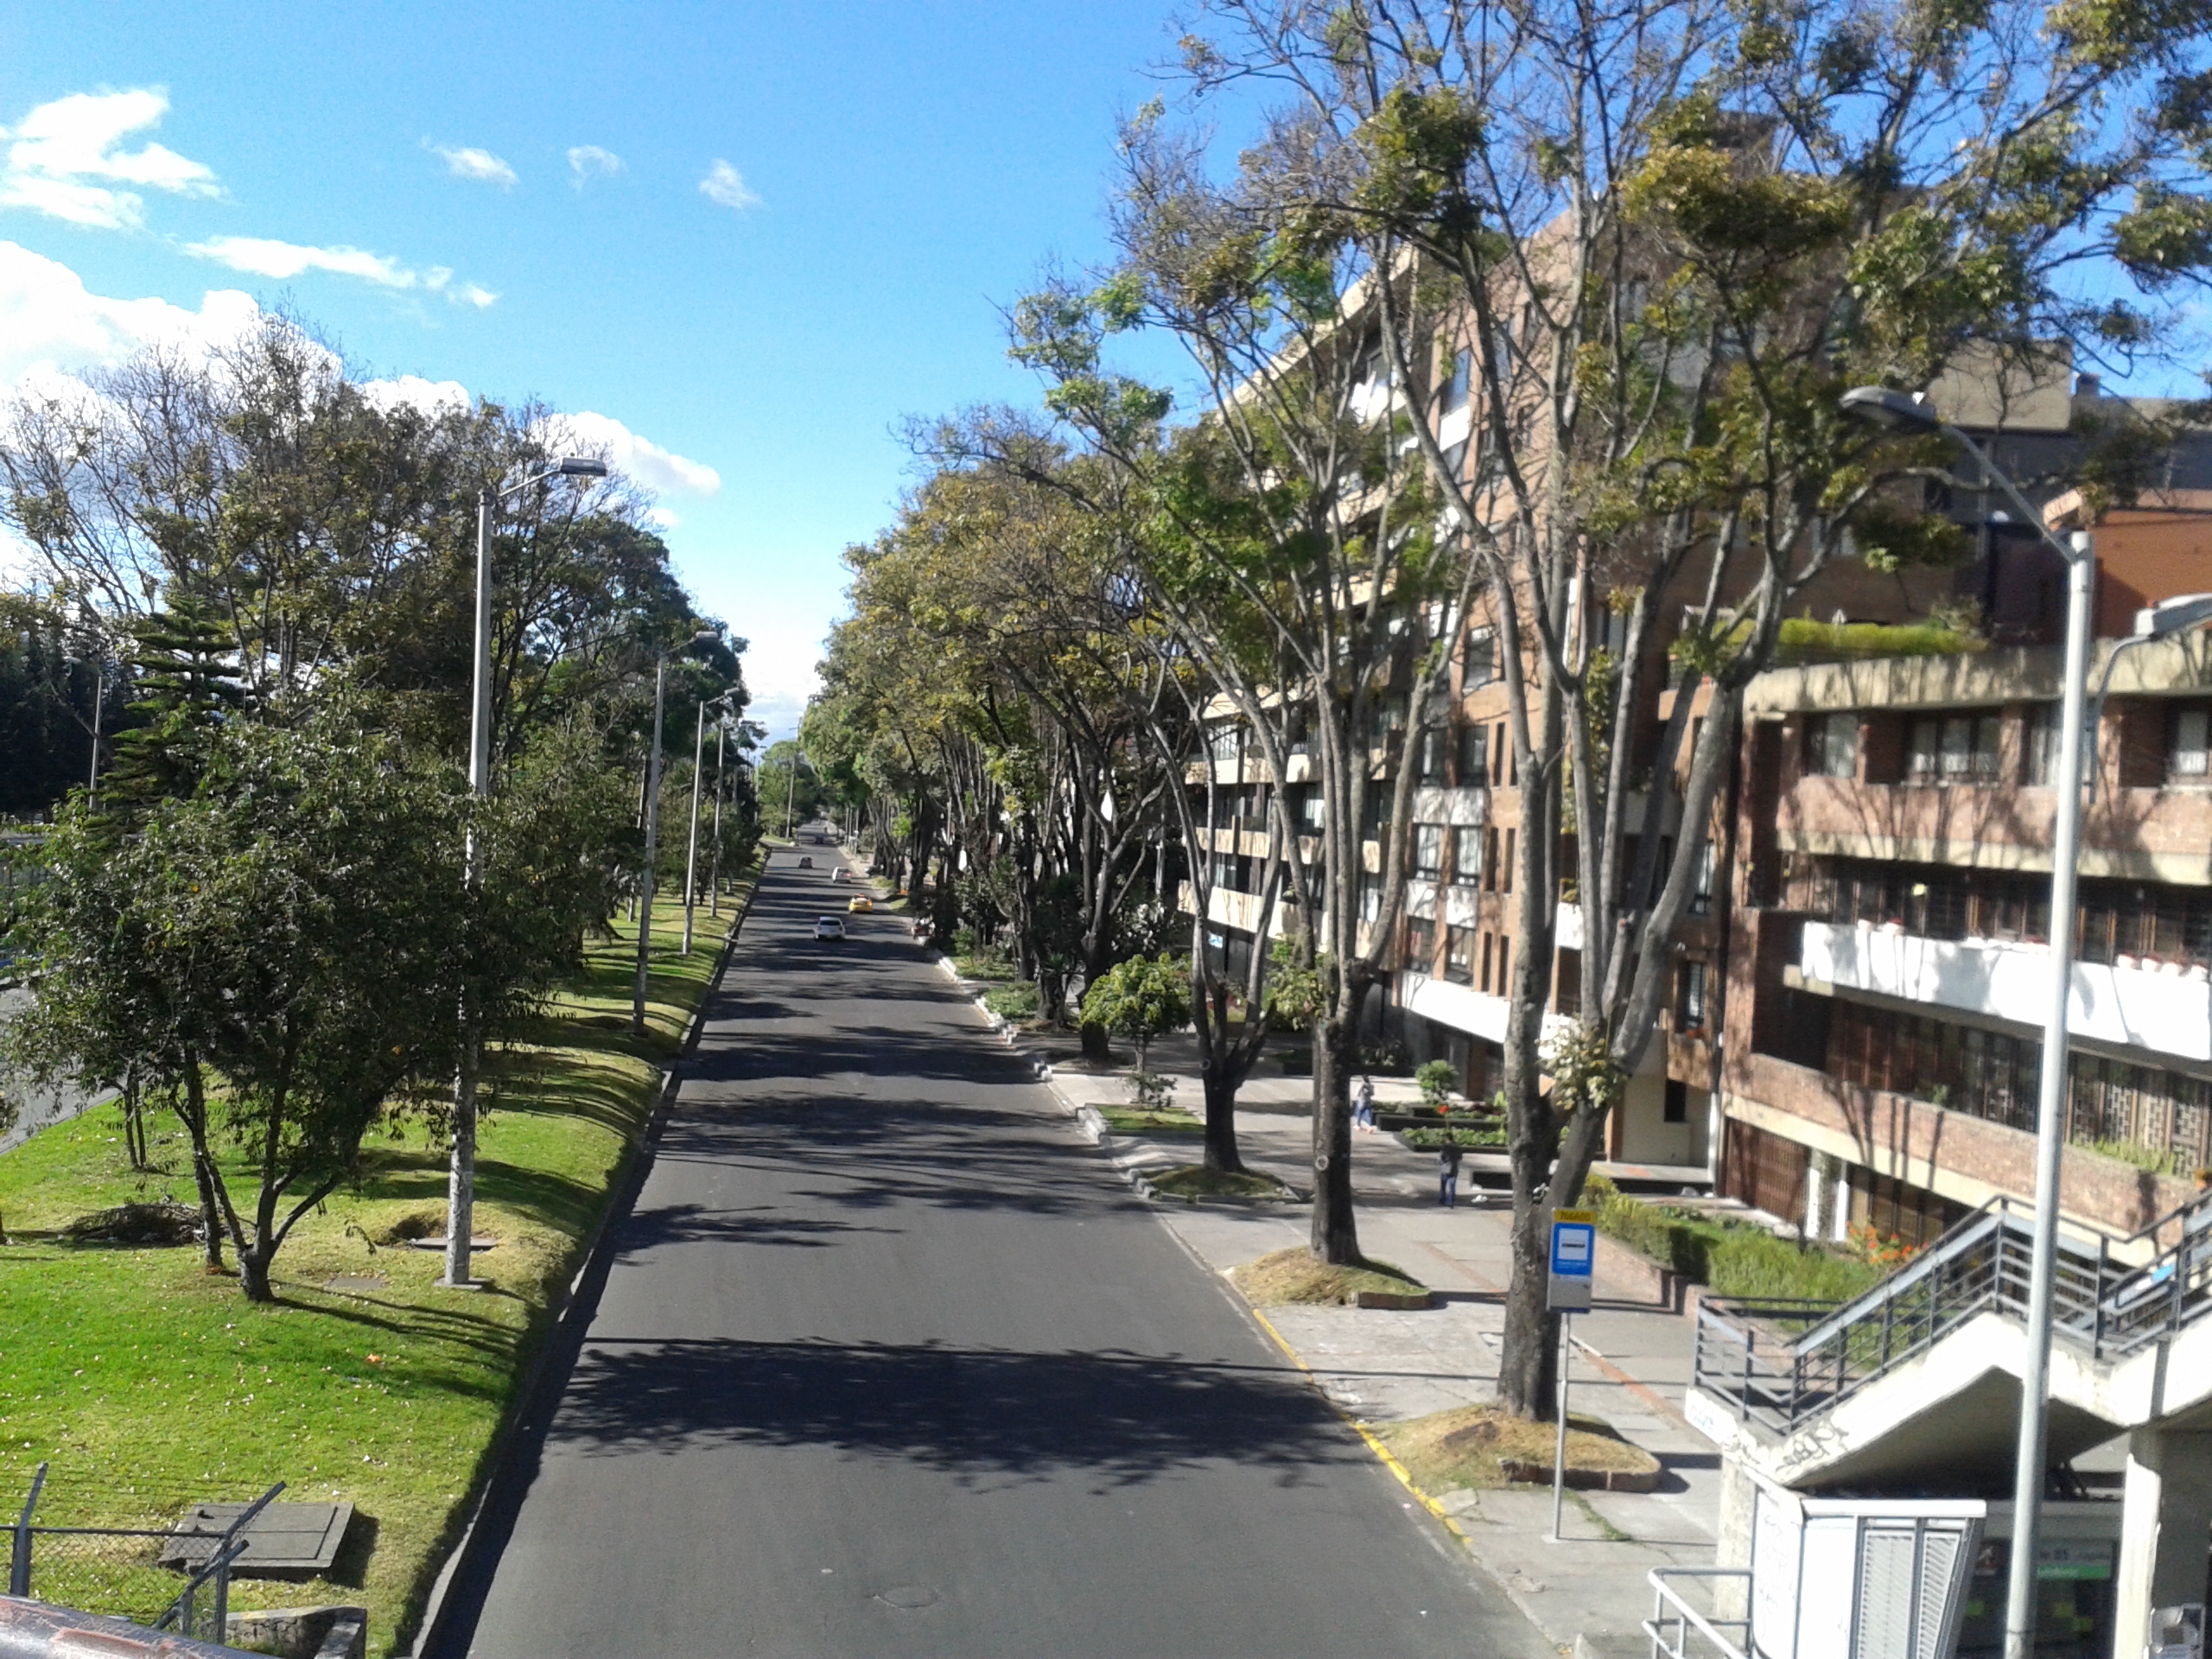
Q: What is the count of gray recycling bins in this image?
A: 0